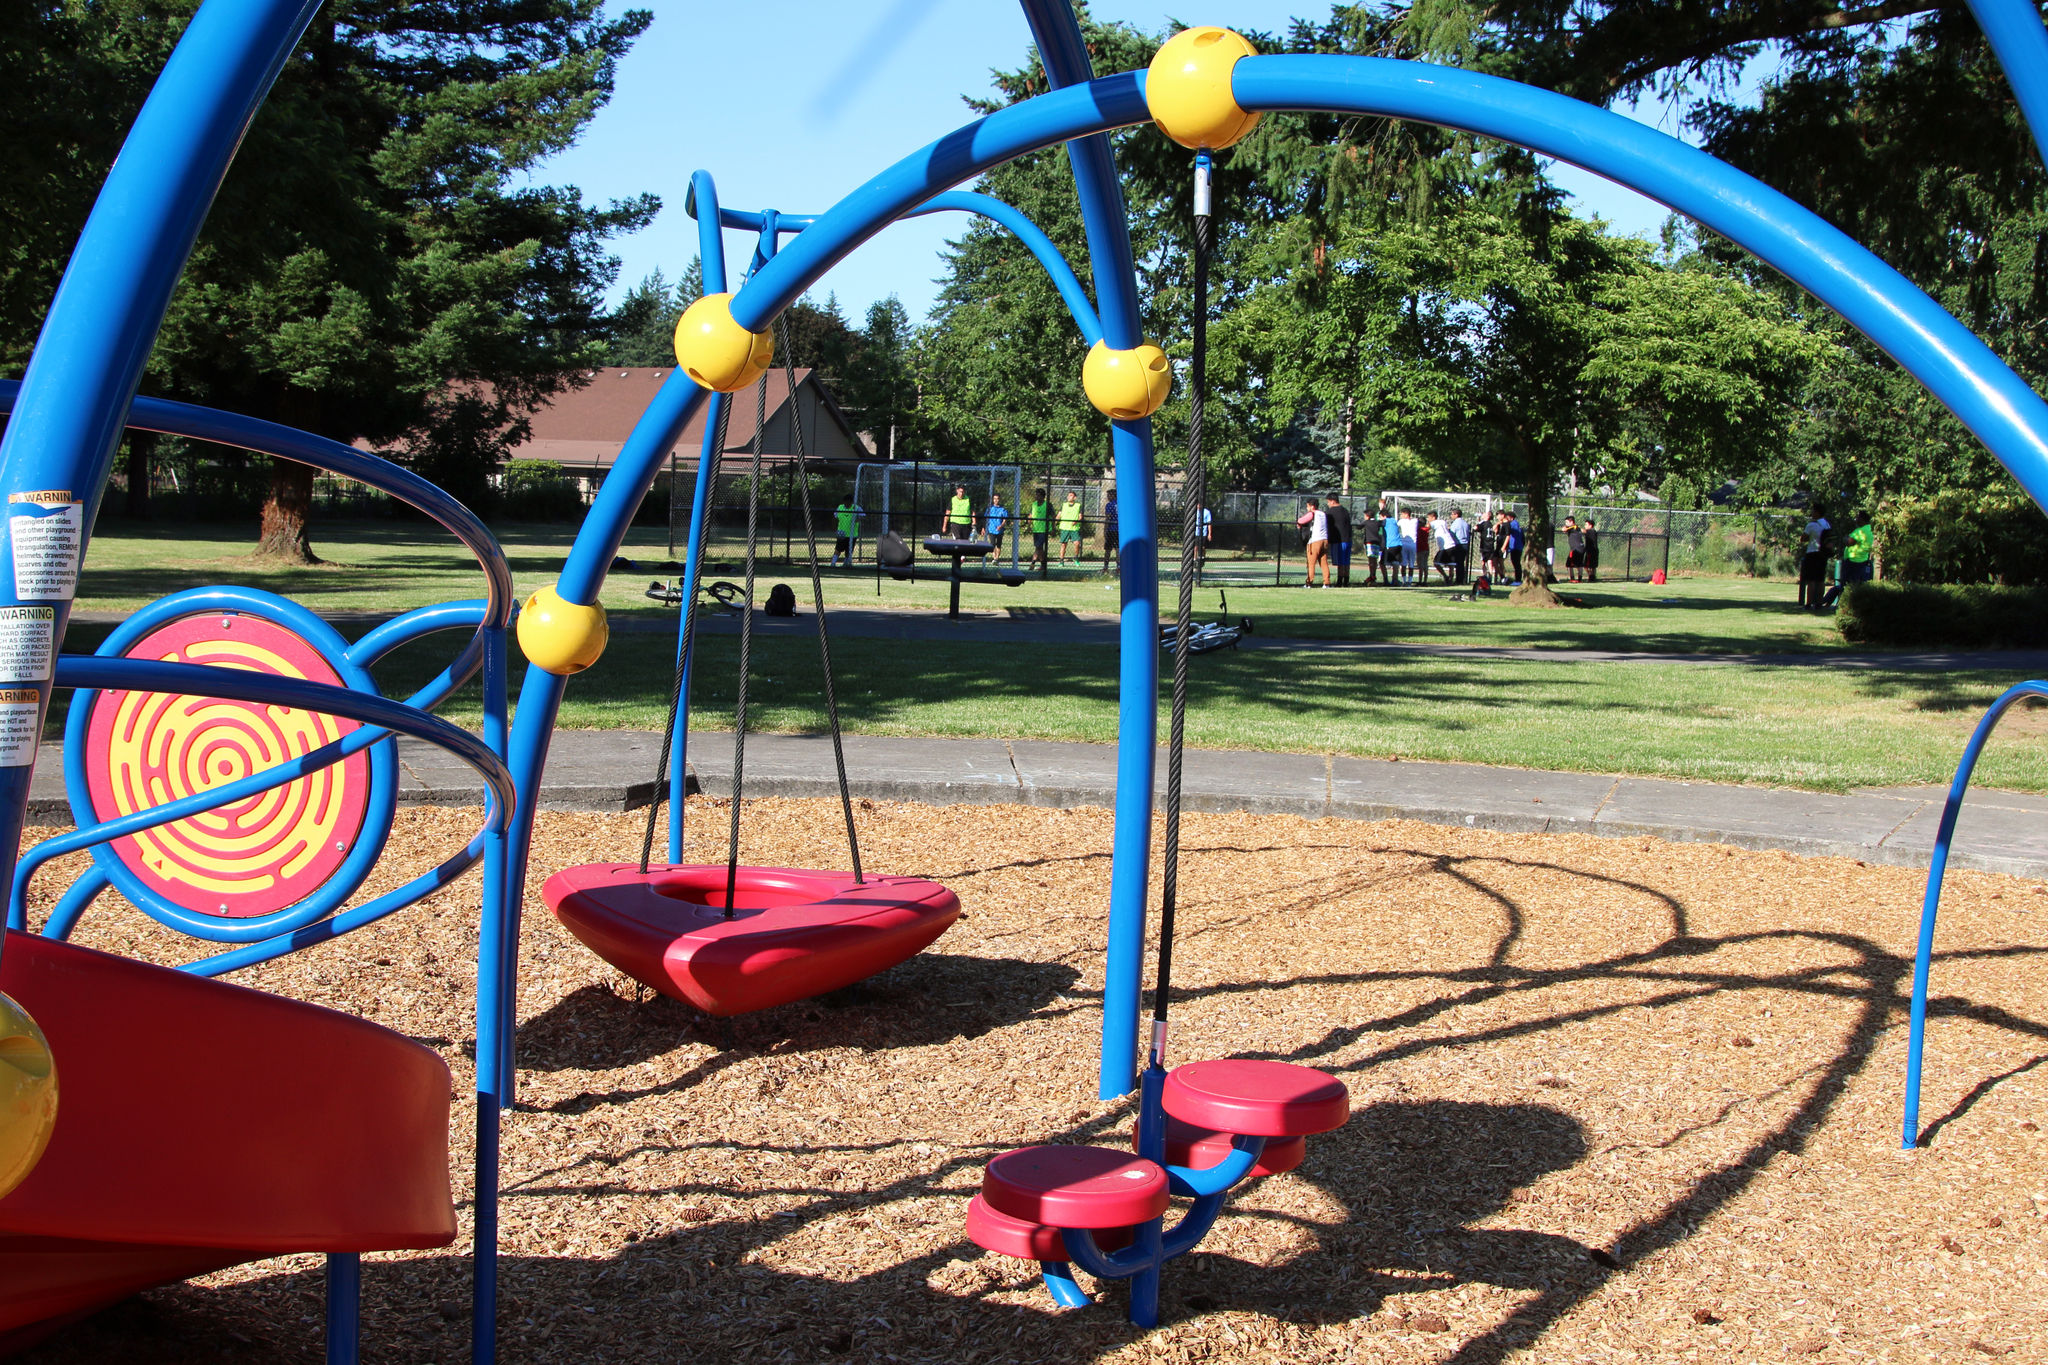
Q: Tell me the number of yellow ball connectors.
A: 5